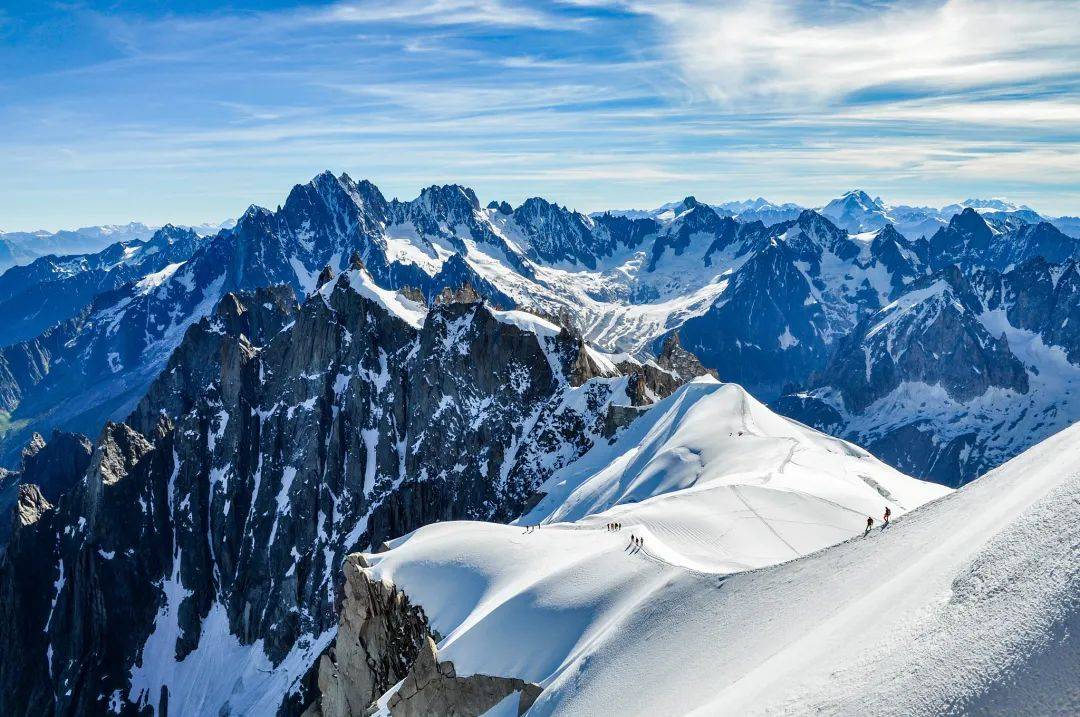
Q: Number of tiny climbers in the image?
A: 12